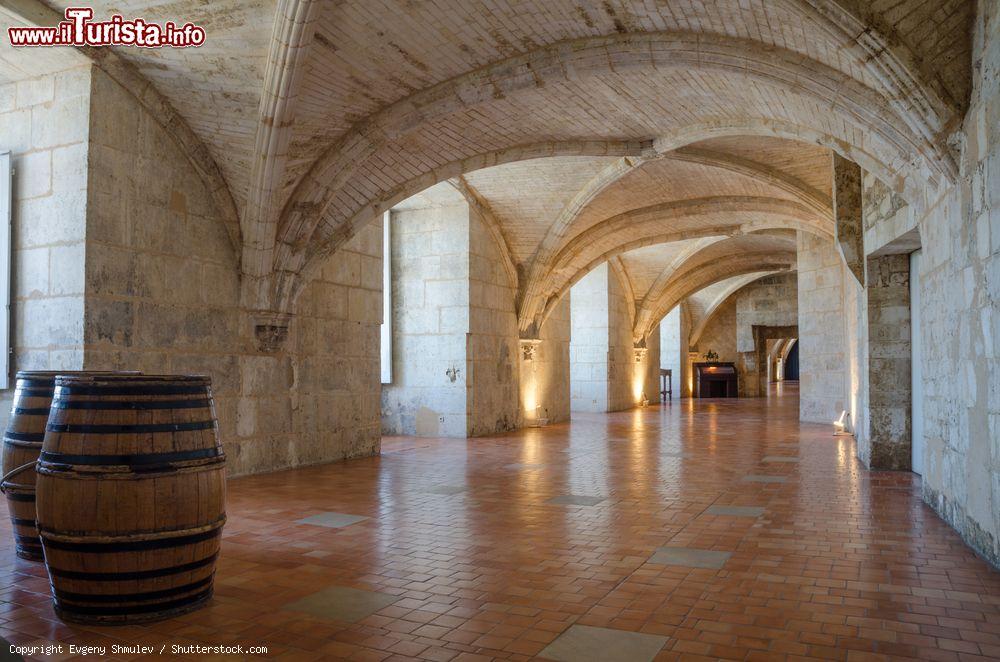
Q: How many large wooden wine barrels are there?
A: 2